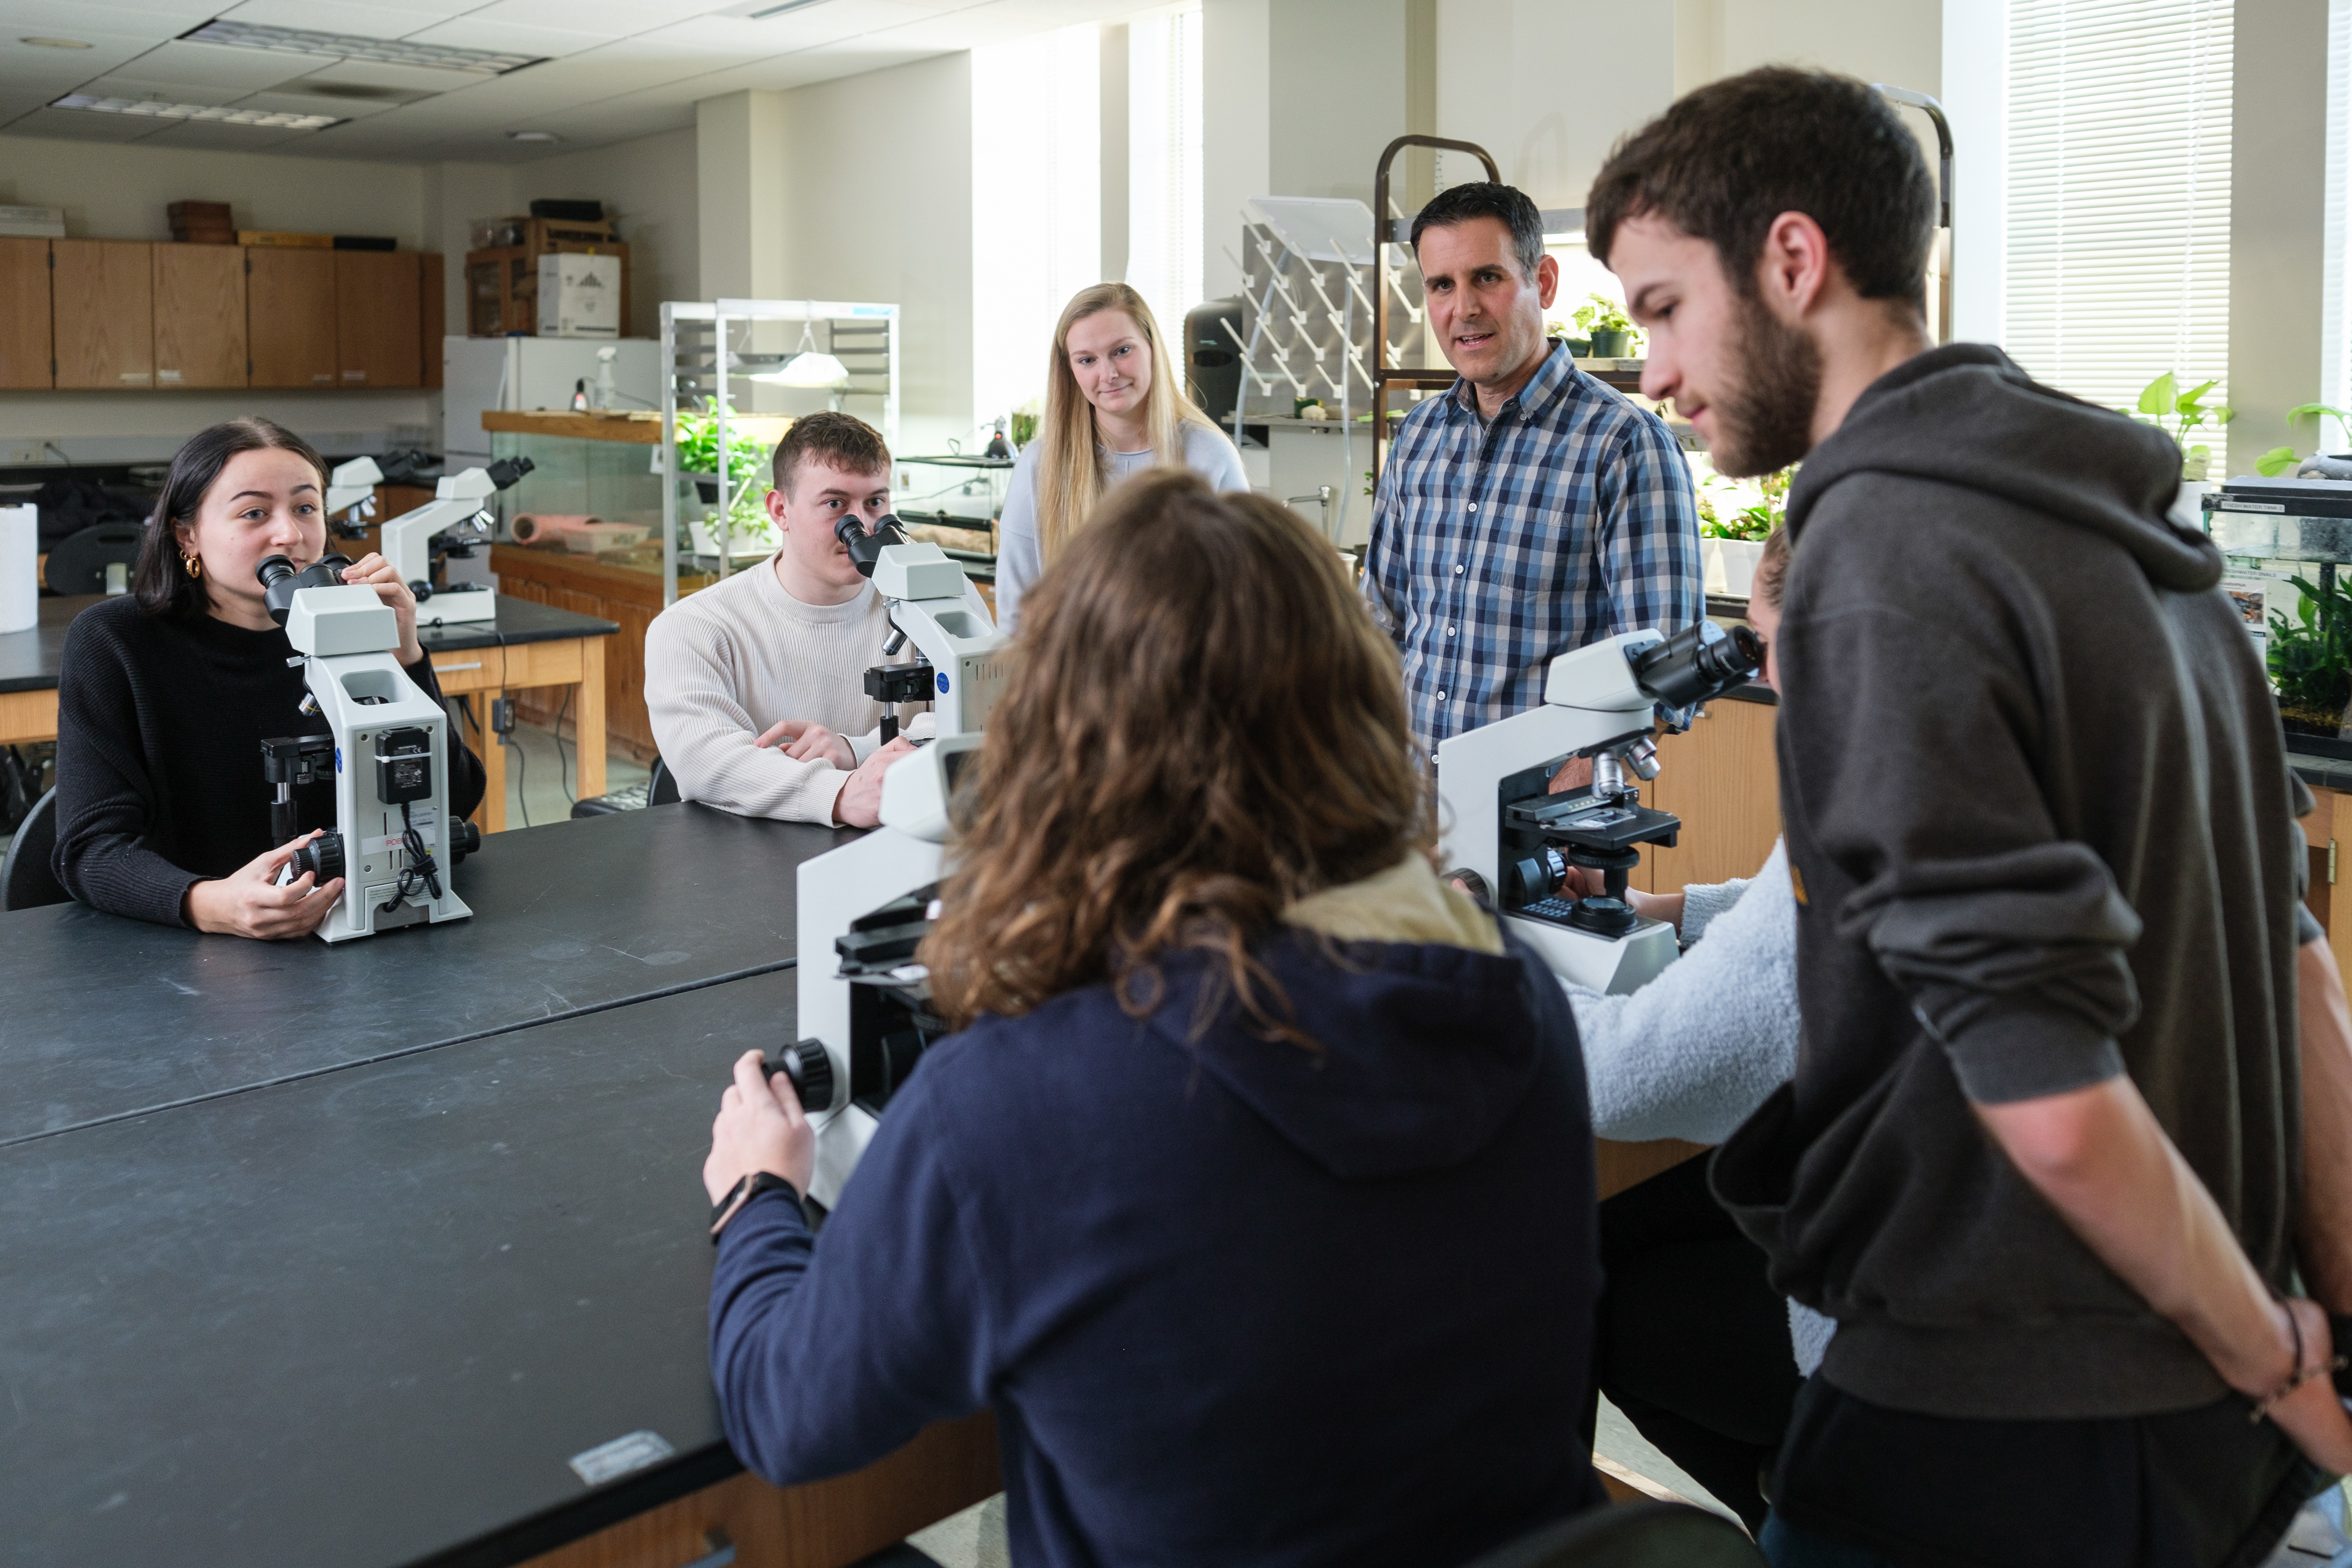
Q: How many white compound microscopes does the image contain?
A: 6